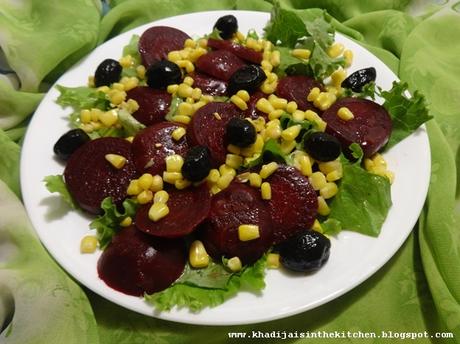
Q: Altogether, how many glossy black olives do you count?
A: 10